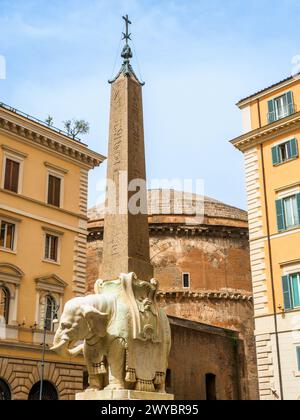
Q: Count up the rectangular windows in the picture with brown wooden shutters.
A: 2